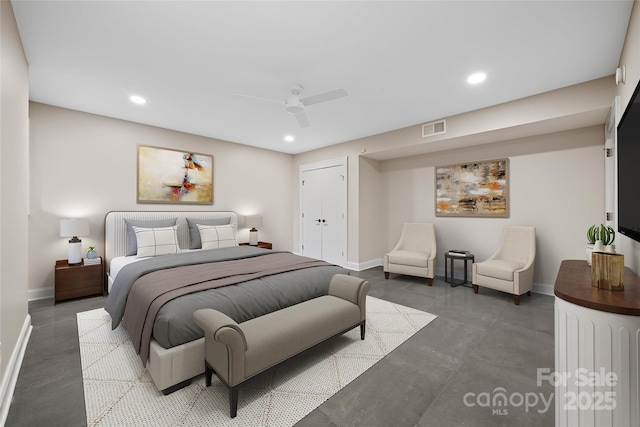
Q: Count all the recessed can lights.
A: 3